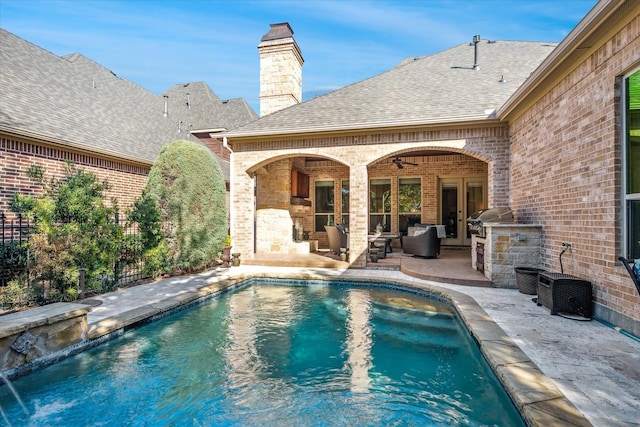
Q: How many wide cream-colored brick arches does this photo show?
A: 2